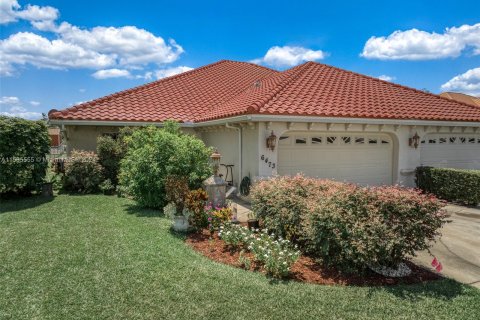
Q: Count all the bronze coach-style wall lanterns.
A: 2